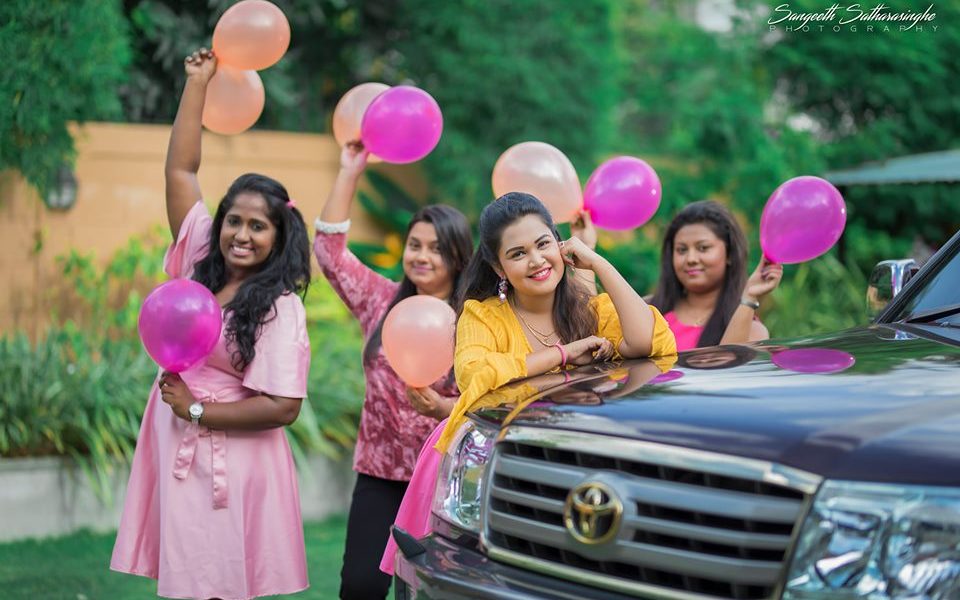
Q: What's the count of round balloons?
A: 9